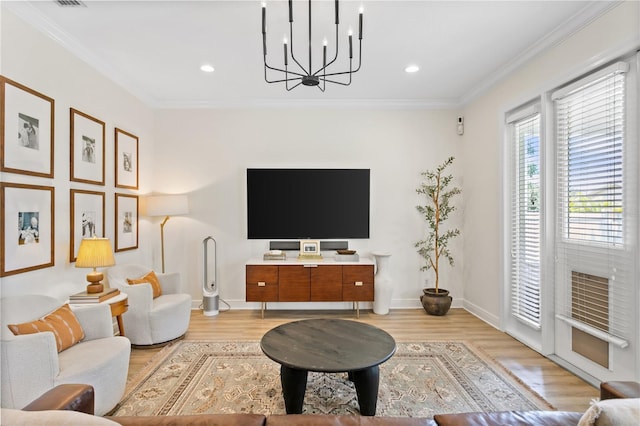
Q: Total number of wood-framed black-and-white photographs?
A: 6